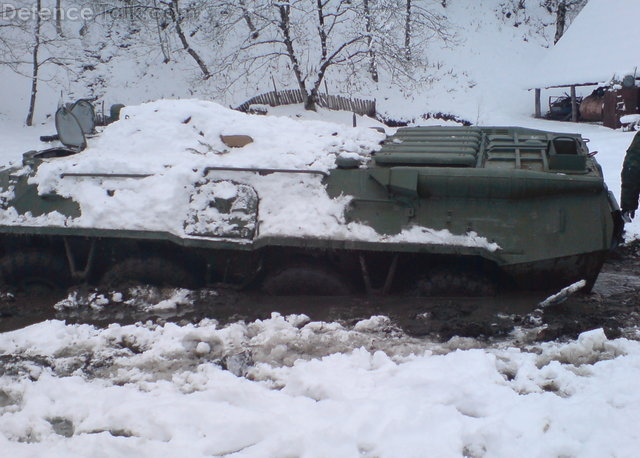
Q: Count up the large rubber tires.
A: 4